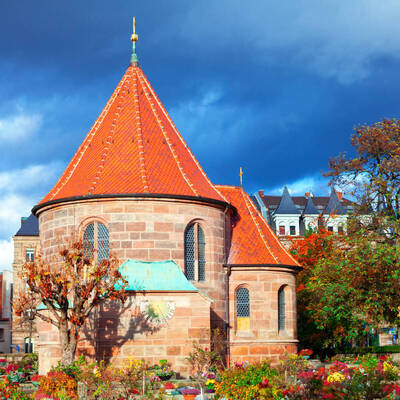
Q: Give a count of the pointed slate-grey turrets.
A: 3